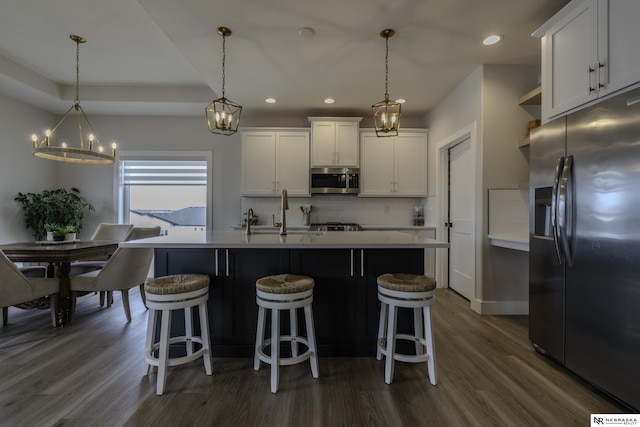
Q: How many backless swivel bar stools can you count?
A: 3